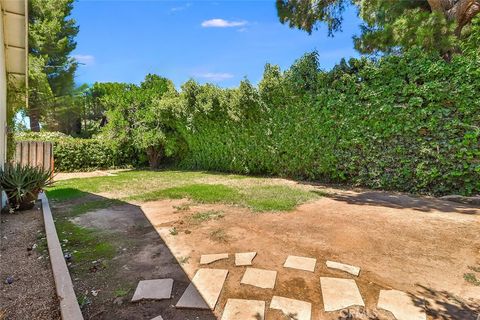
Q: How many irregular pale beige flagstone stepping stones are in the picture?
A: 12